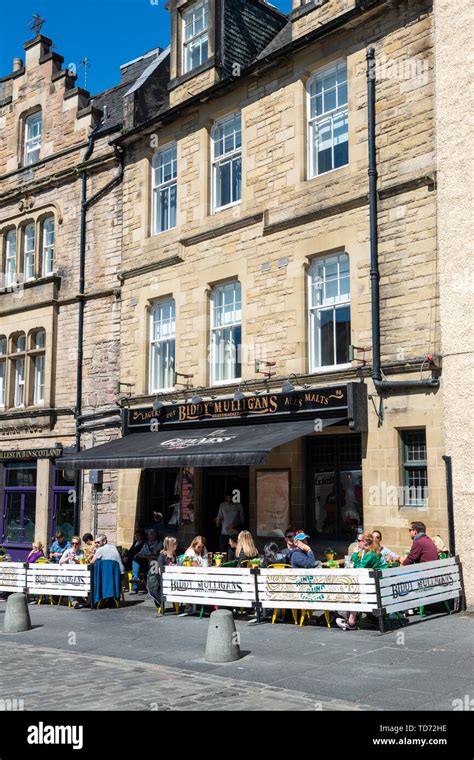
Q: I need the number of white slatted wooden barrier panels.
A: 5